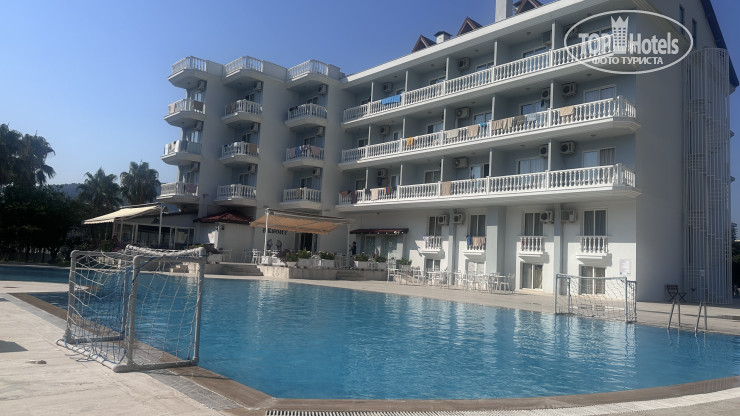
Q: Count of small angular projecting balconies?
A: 12